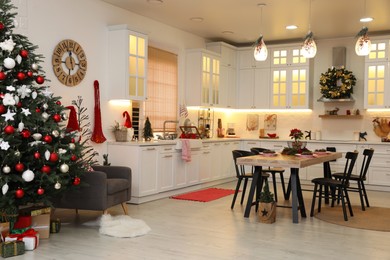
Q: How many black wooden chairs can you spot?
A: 5